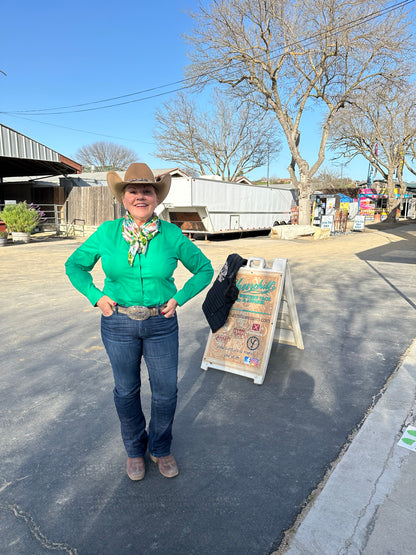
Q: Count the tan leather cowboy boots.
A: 2